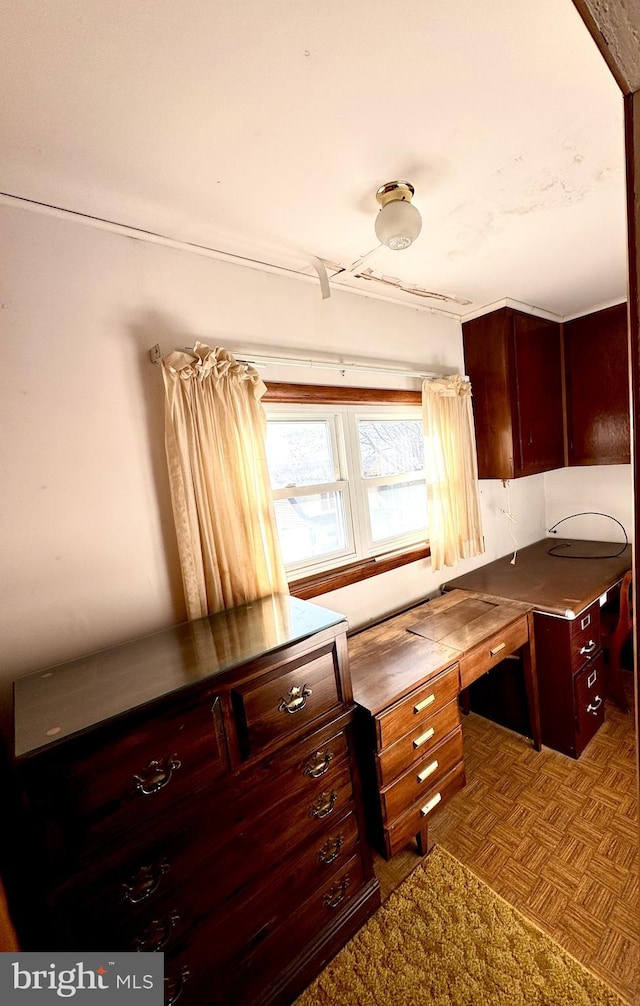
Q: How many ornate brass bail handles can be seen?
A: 9